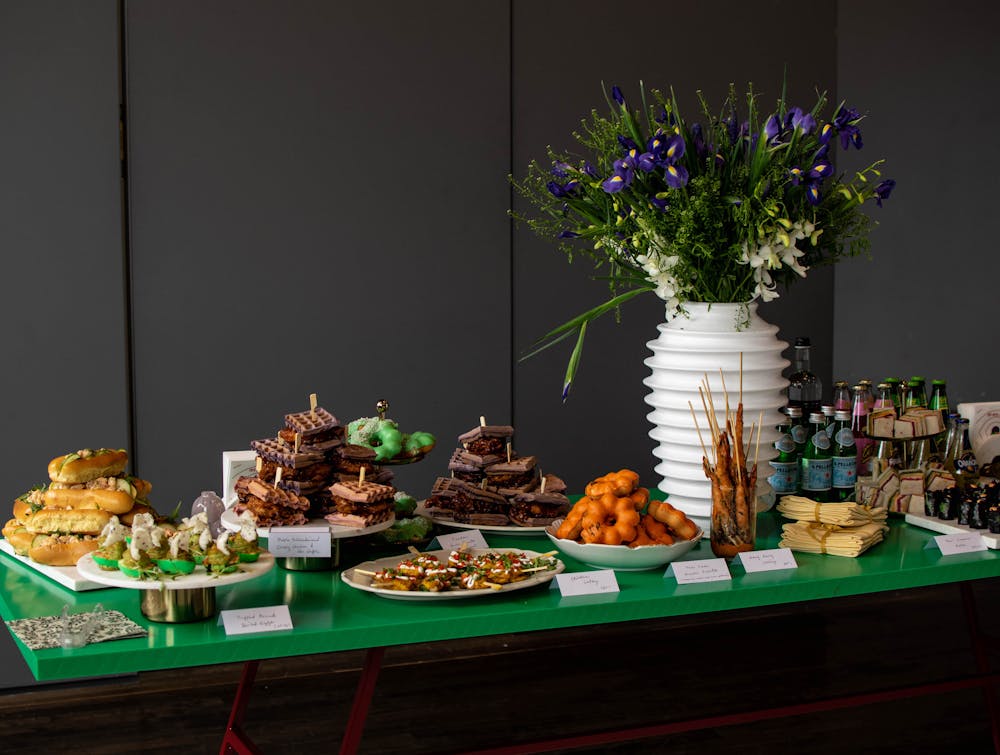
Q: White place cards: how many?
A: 7